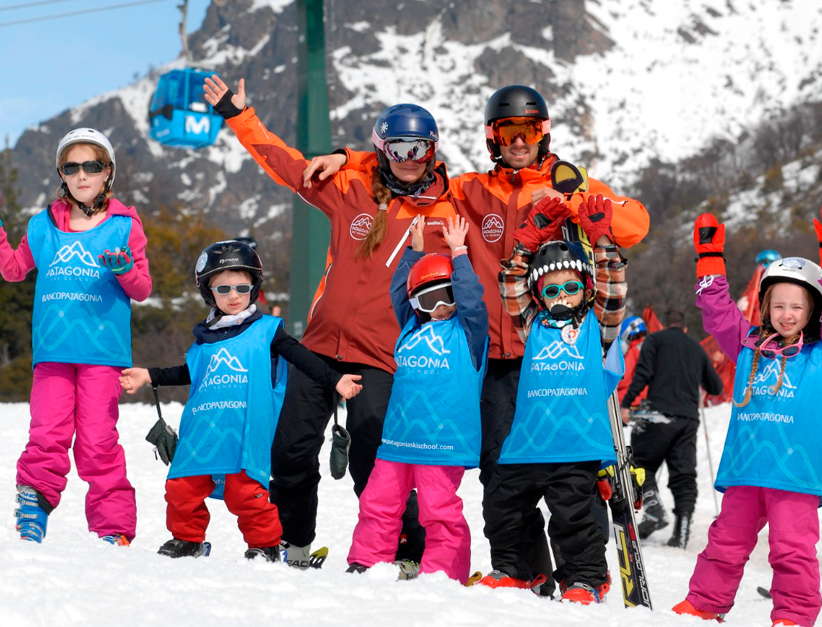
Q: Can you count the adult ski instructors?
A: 2